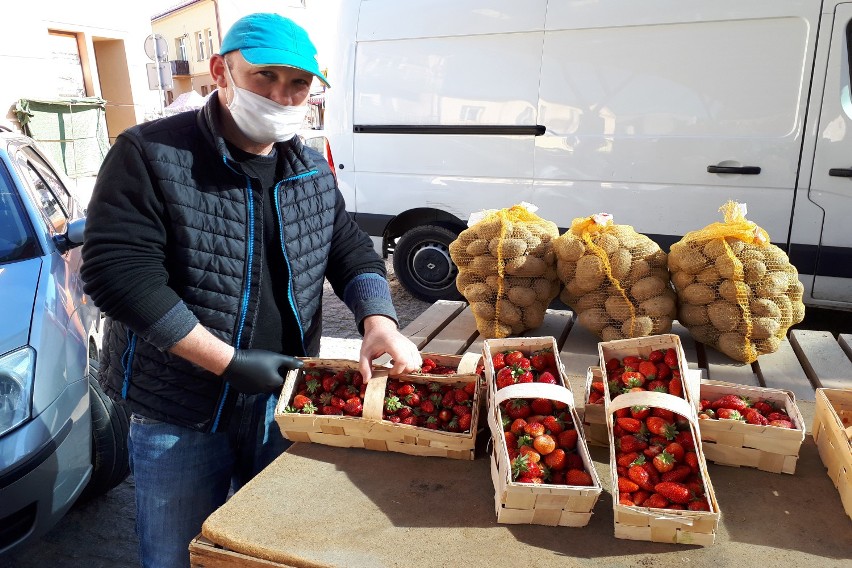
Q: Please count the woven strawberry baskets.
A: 6